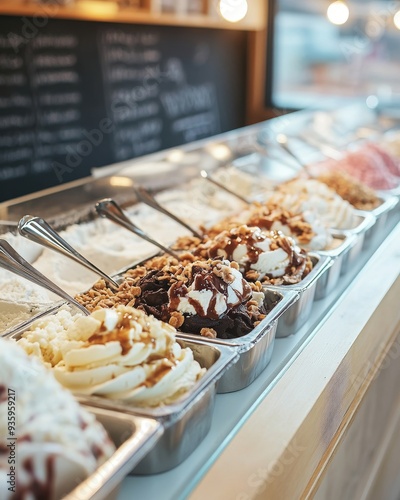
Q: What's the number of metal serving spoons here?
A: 6